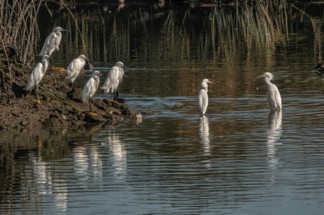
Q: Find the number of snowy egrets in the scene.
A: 7